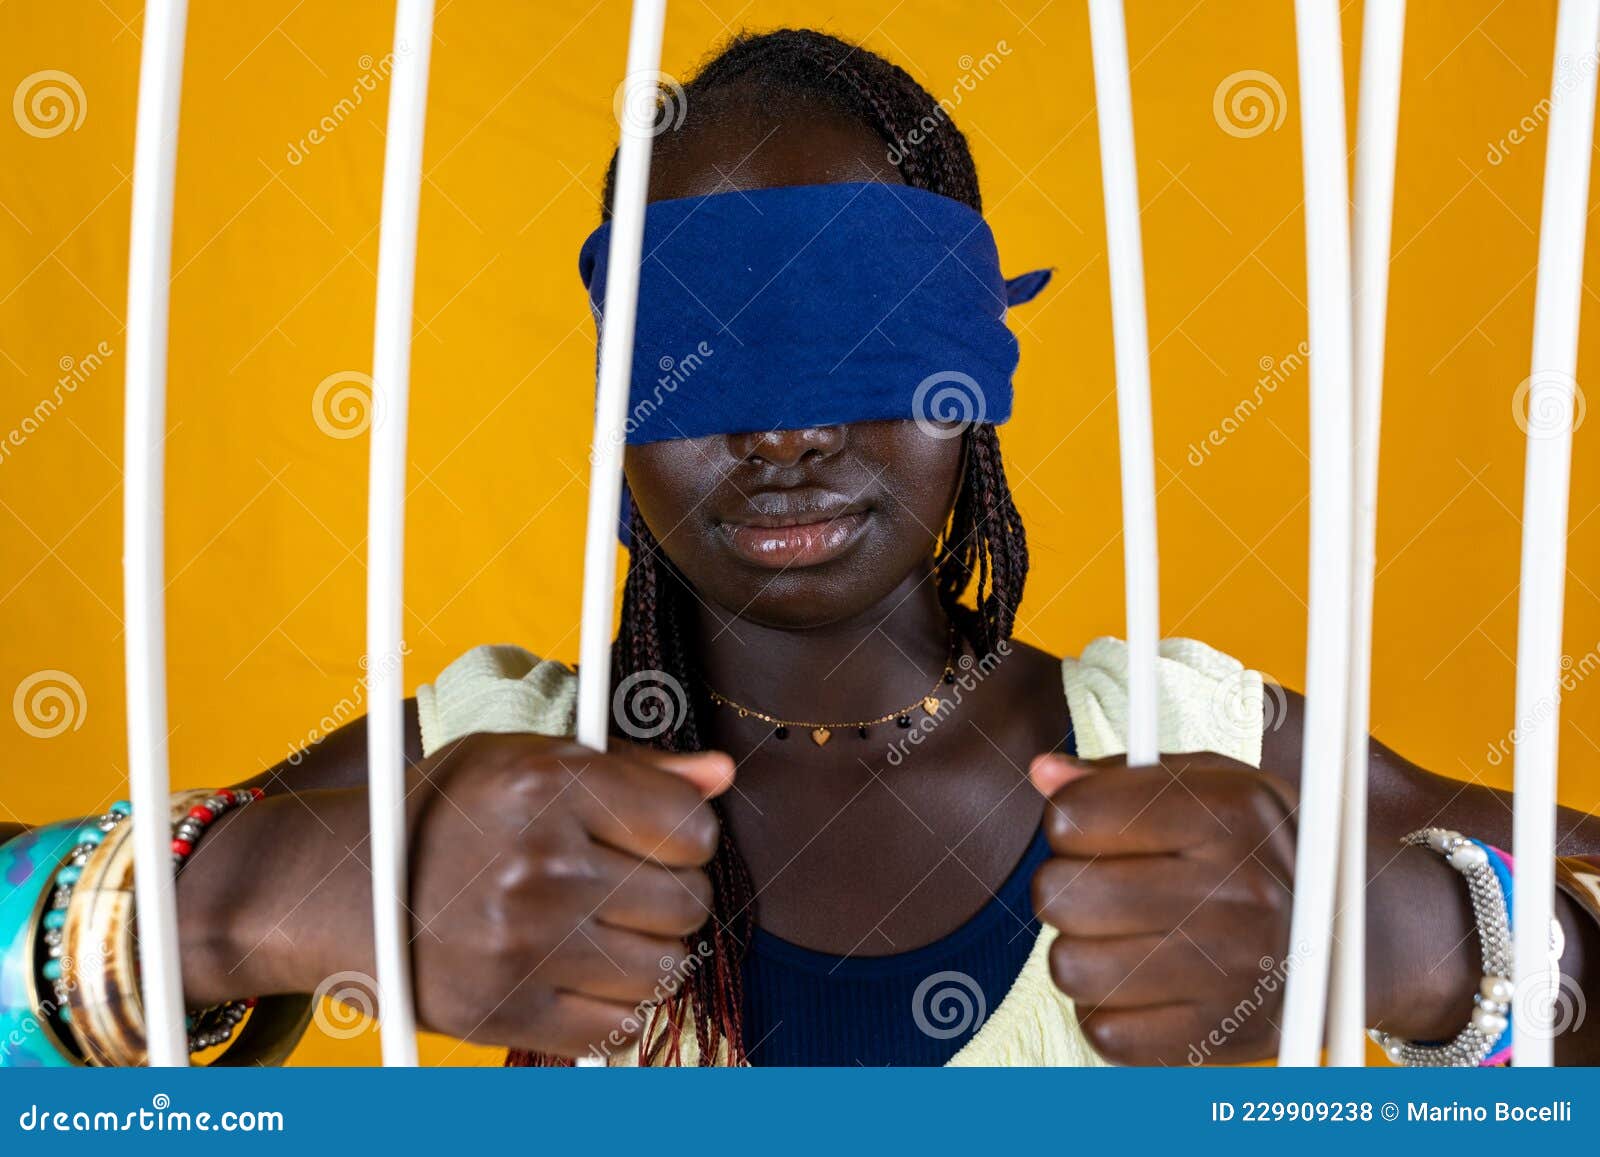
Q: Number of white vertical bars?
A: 7